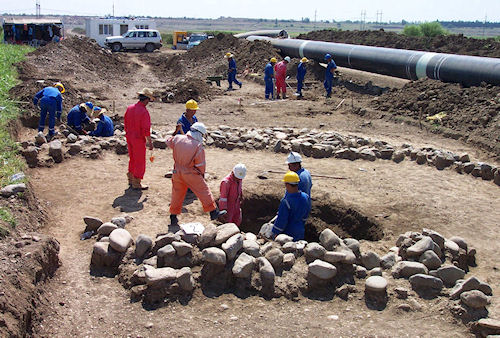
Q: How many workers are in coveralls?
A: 14